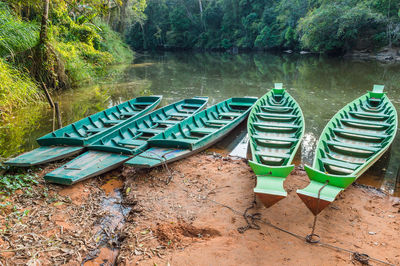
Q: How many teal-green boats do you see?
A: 3